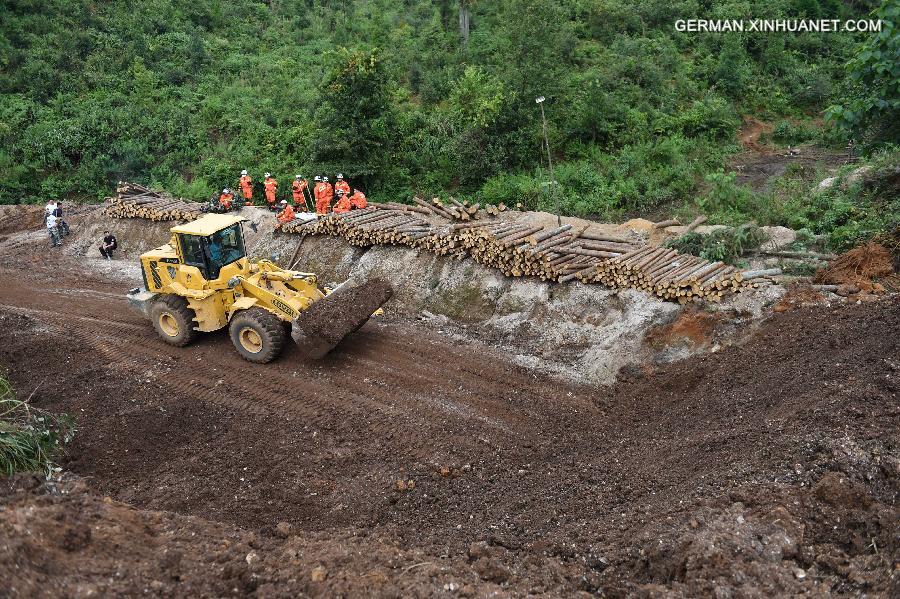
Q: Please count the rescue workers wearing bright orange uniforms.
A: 10